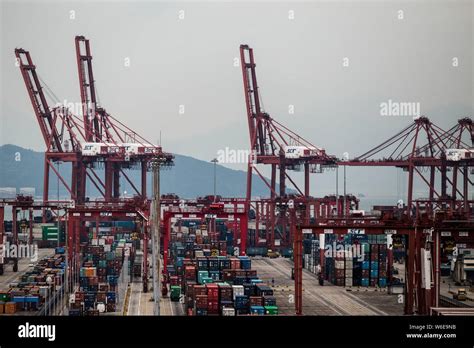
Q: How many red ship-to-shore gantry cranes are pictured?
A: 5